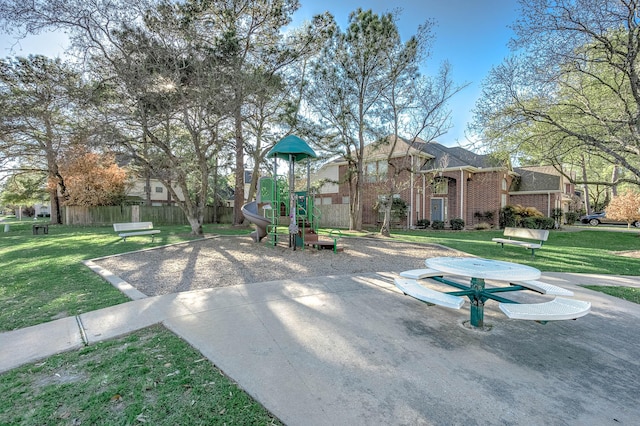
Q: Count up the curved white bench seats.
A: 4